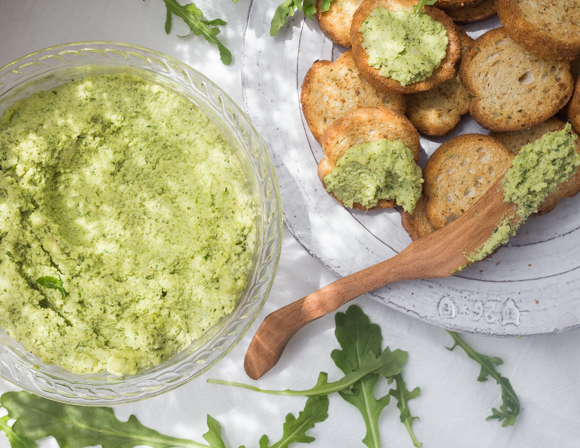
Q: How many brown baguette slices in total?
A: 13